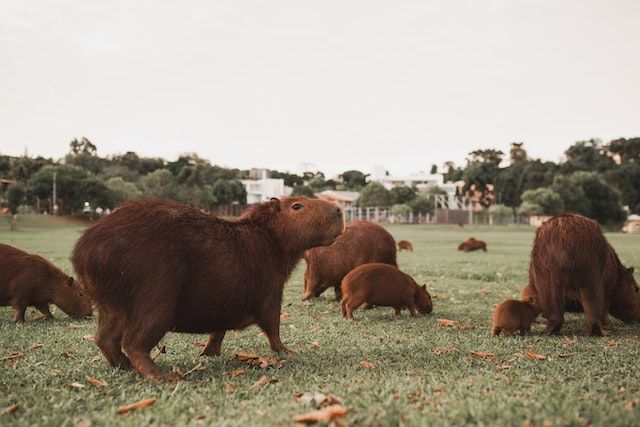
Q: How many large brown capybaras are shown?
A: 4